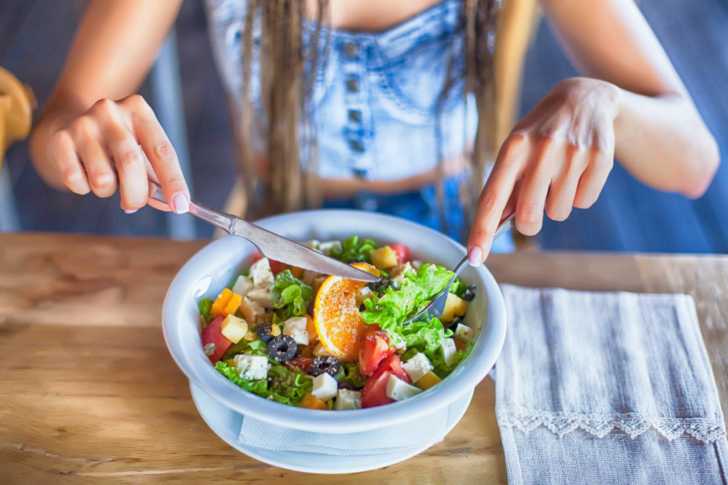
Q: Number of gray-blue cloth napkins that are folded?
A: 1